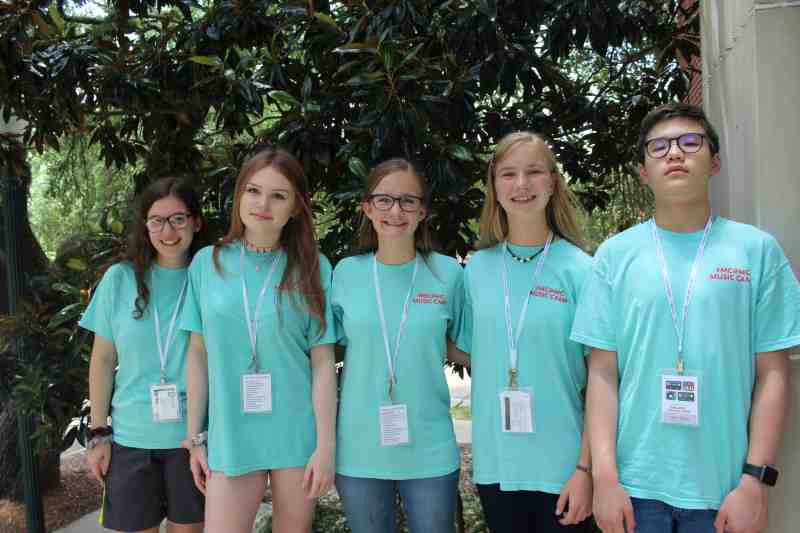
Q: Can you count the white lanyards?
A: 5